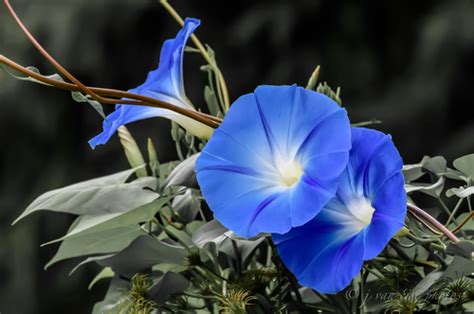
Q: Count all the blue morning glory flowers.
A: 3